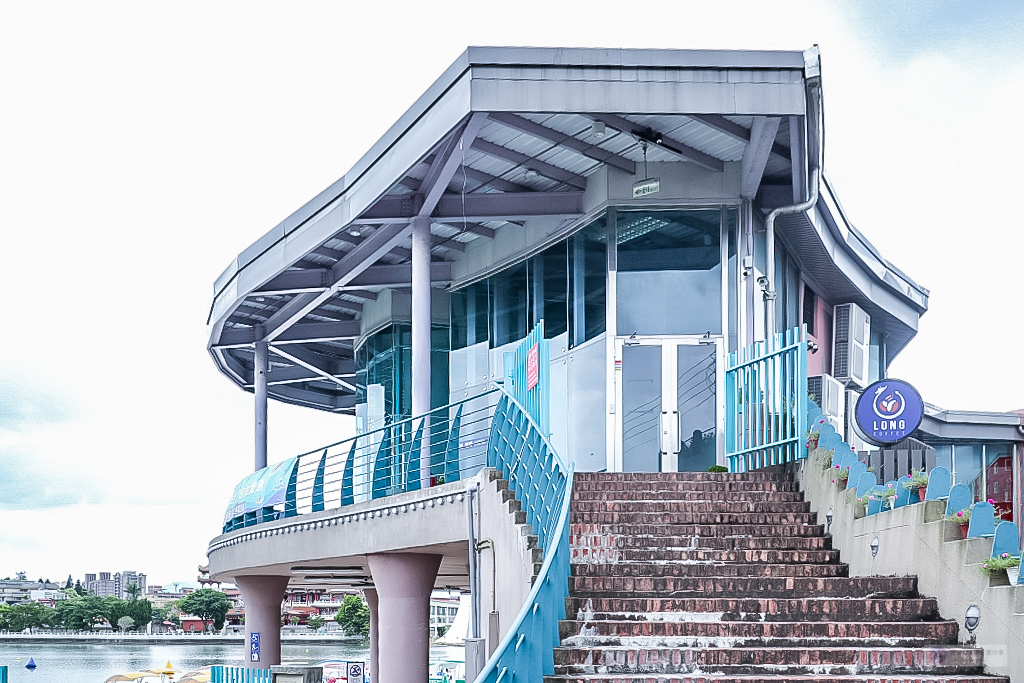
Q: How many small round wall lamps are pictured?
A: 3